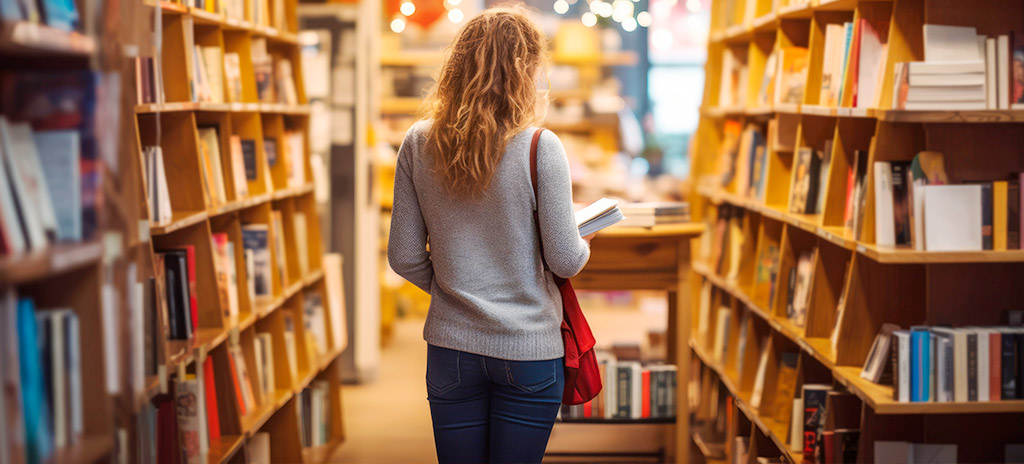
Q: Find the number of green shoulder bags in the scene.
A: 0